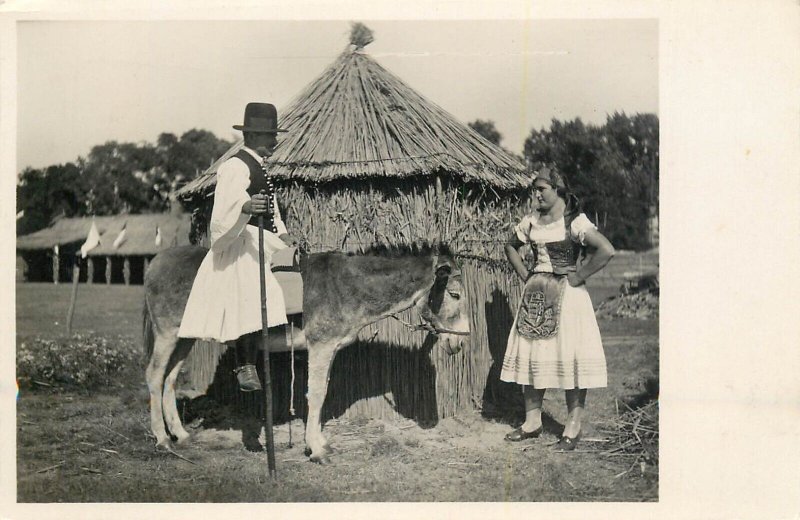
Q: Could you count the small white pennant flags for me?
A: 3